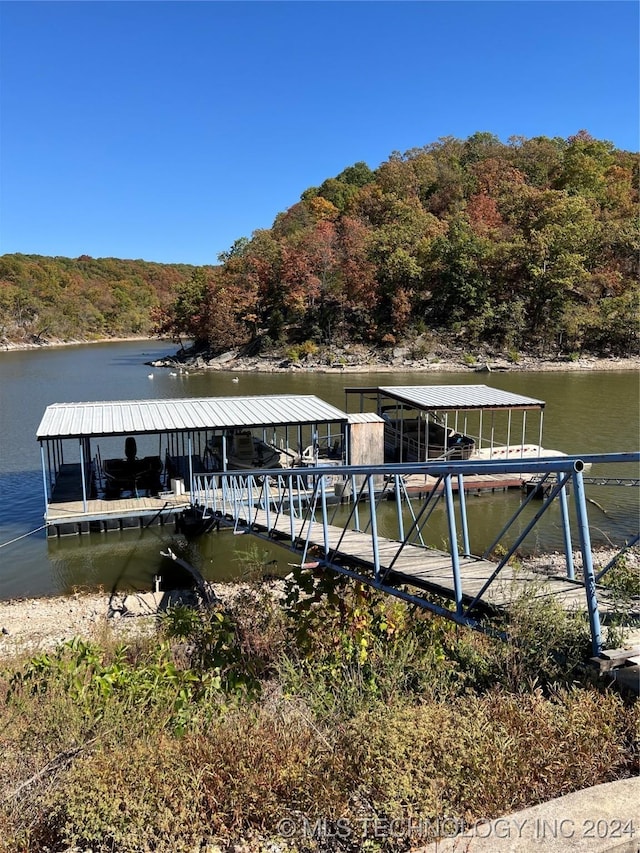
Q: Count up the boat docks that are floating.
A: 2